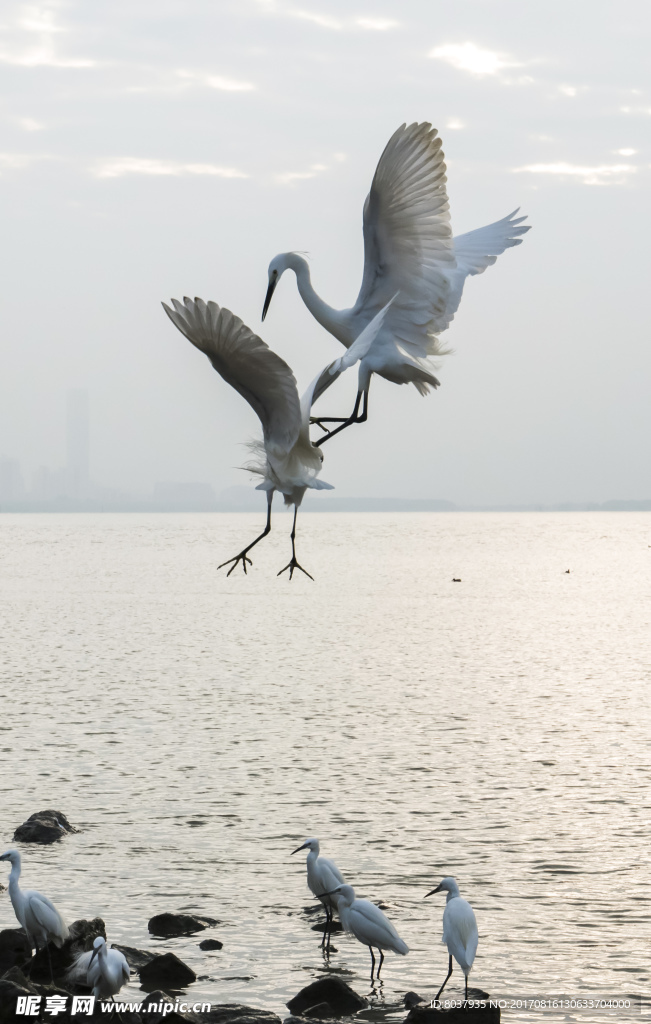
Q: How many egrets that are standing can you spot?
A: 5